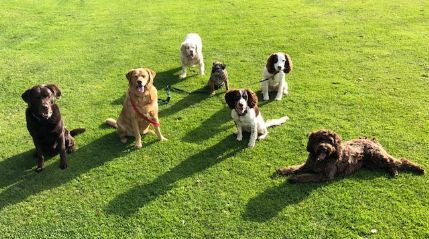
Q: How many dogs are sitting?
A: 5